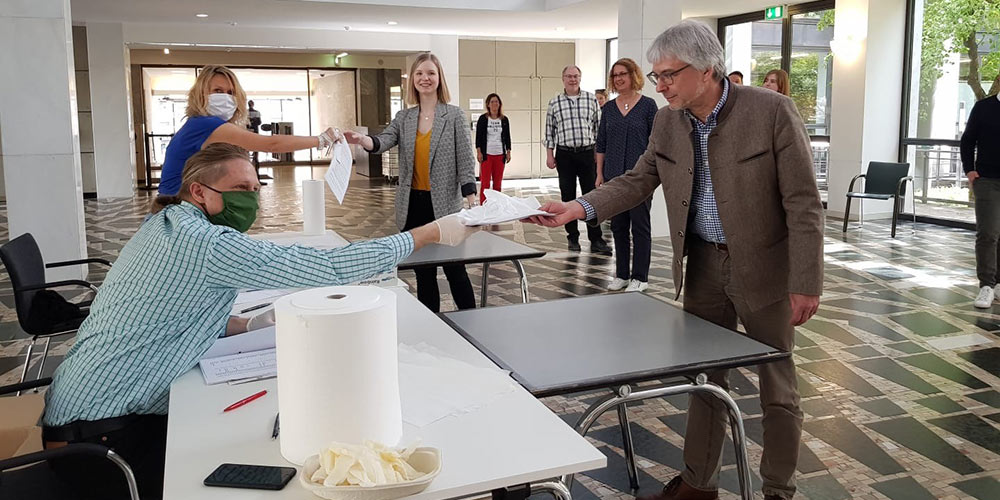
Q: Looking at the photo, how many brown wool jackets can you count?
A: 1